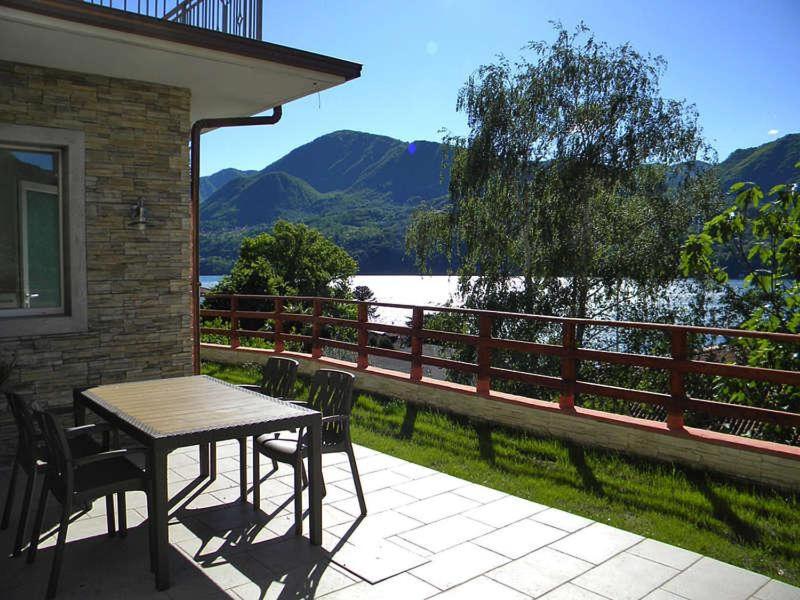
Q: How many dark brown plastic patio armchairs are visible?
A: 4